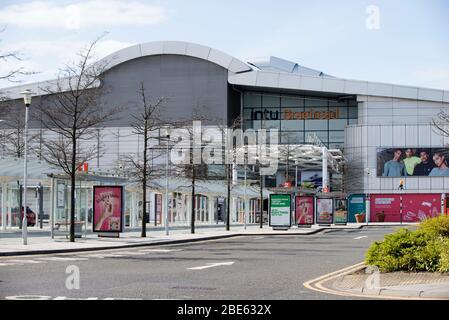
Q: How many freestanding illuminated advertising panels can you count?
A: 5